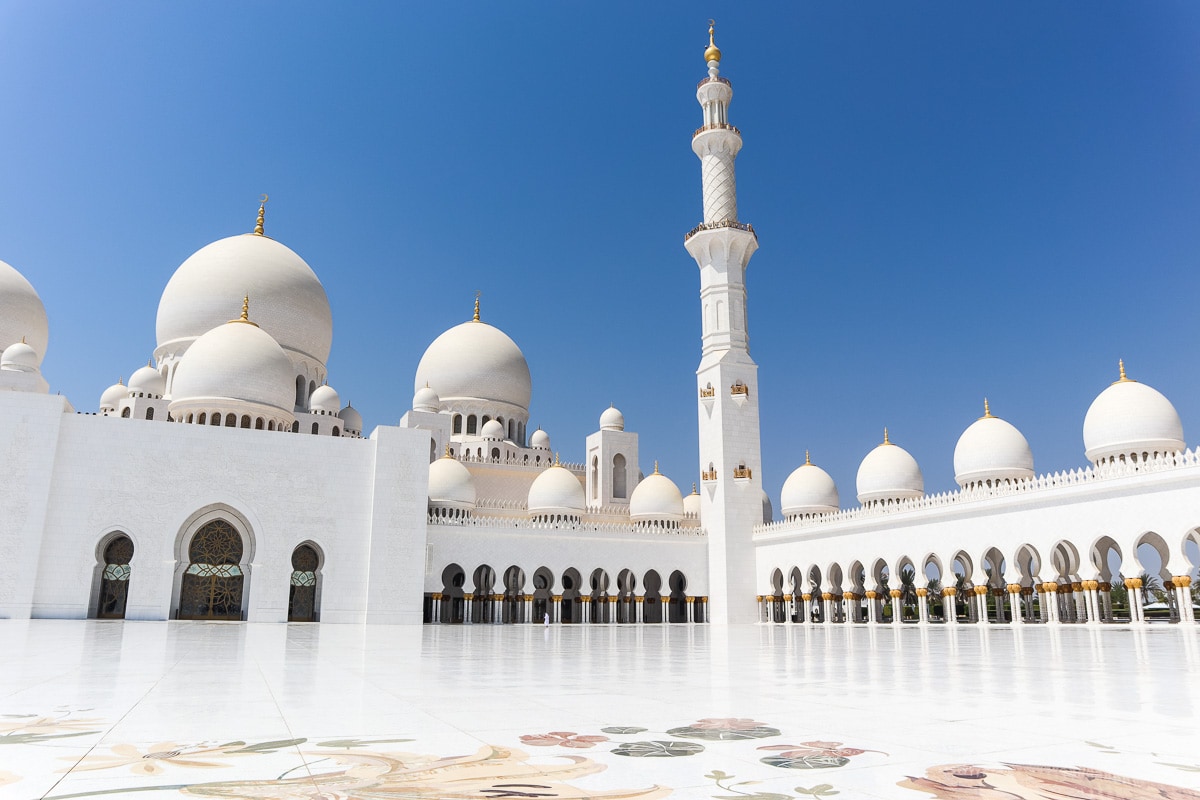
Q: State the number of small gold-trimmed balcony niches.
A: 4